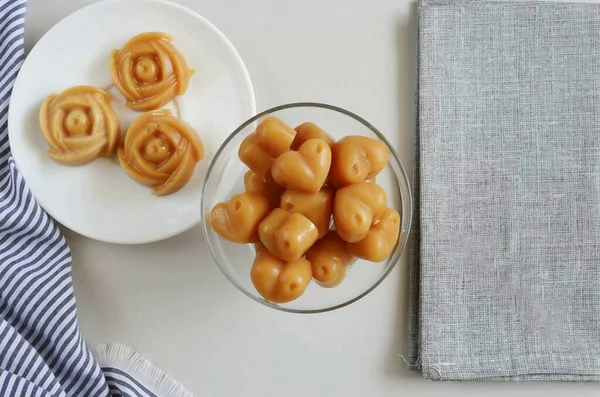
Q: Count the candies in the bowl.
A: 12